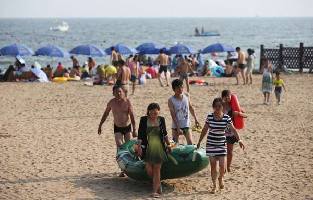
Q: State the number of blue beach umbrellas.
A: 7